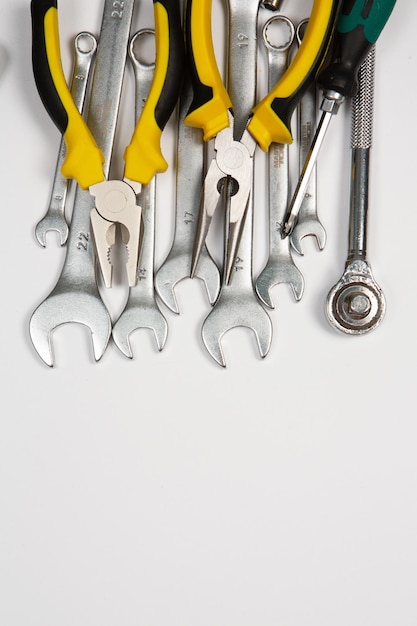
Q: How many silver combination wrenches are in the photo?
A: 7